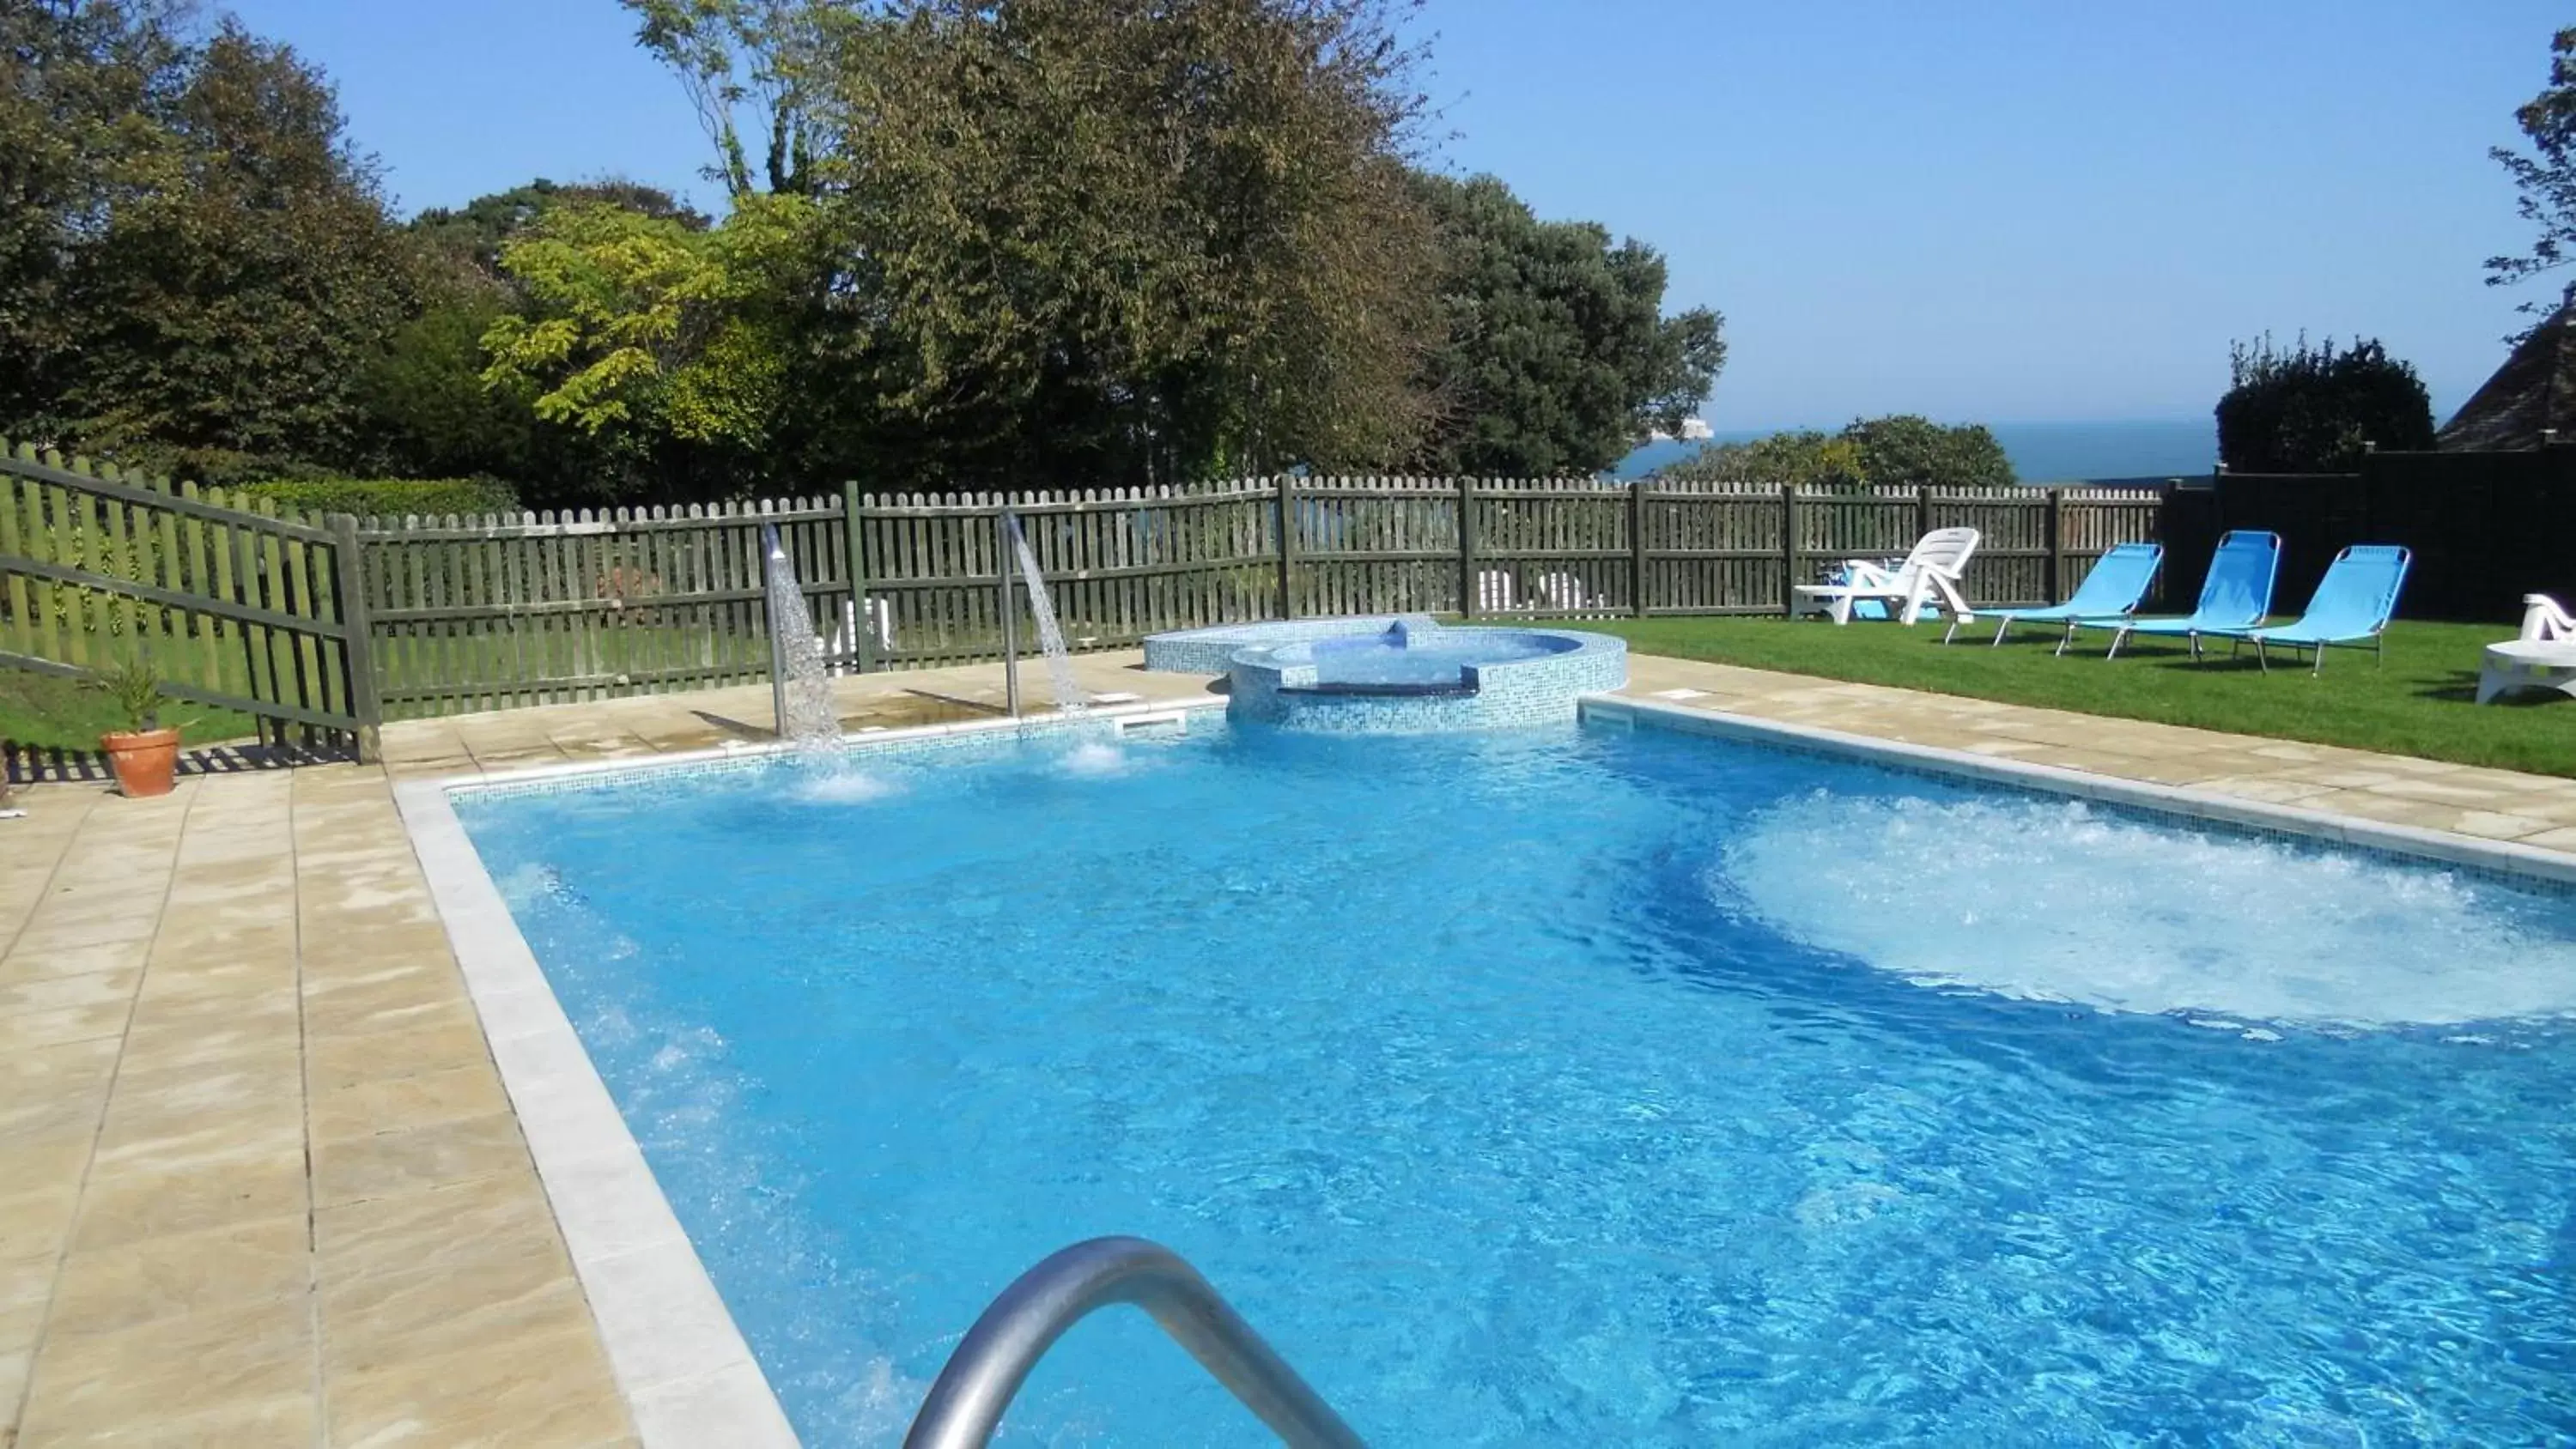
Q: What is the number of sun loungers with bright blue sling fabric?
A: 3